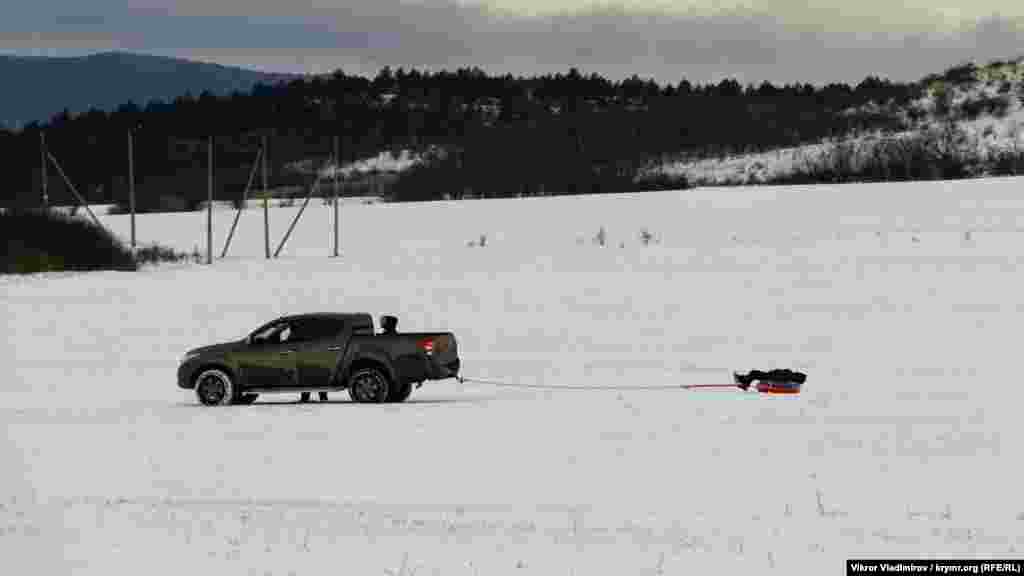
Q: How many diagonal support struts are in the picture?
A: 3